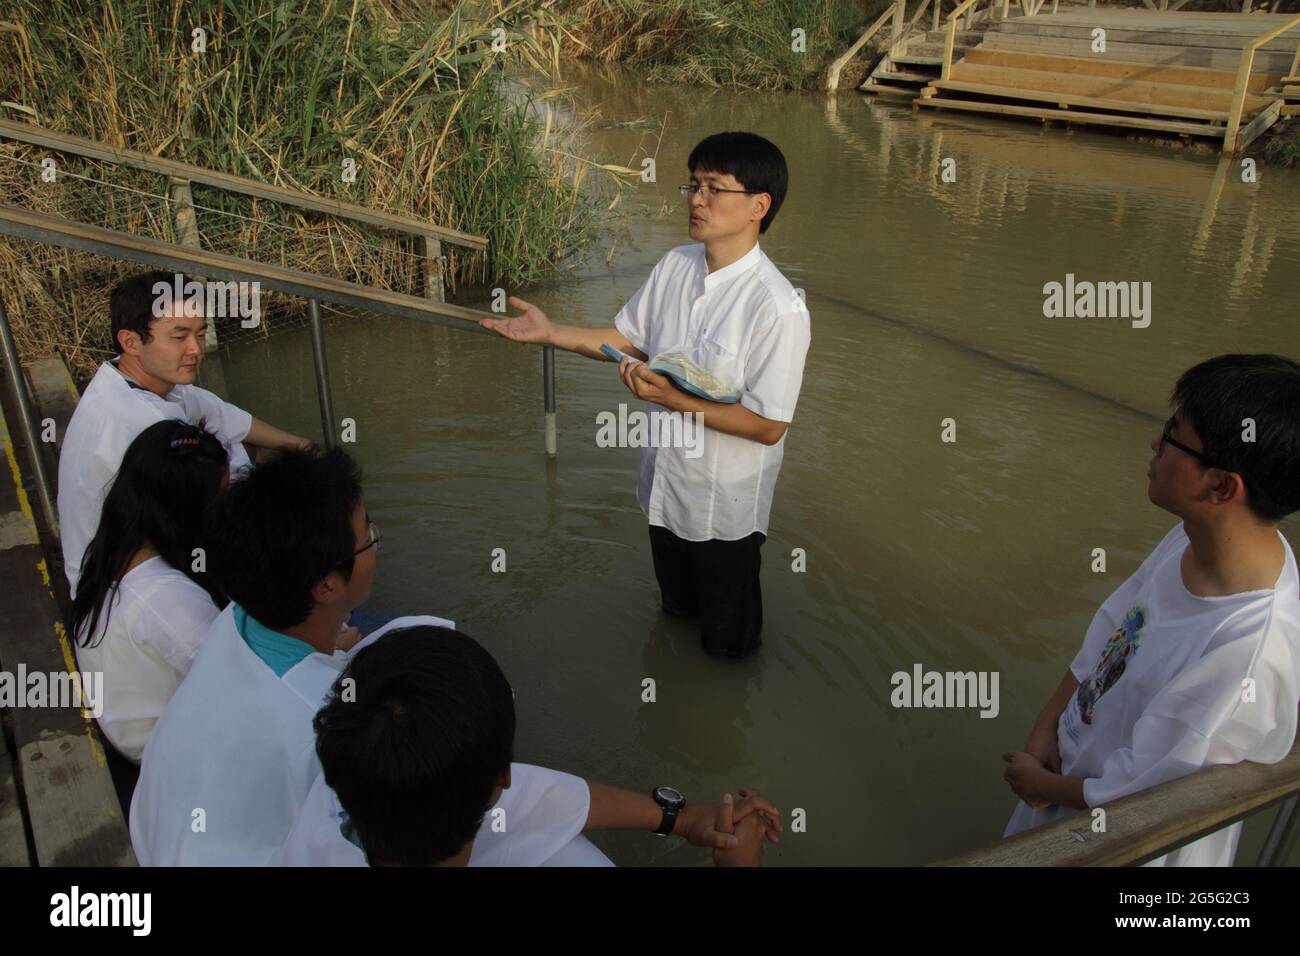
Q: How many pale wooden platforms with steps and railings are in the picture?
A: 1